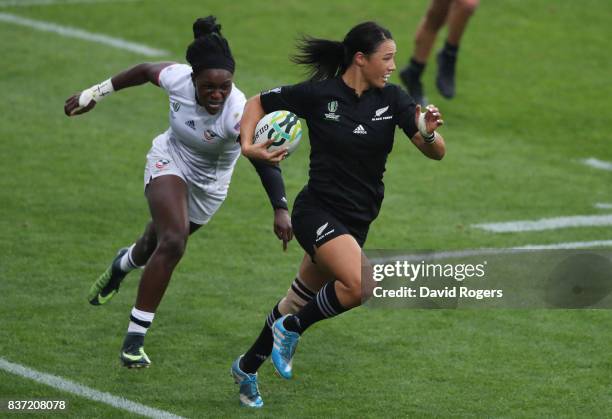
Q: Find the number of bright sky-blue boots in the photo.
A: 2